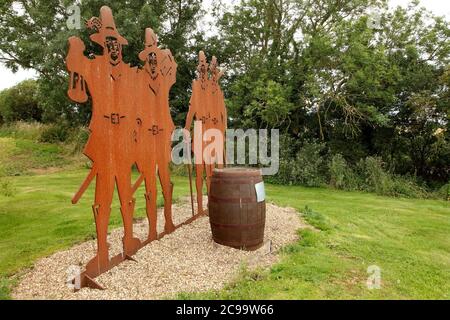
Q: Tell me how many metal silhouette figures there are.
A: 4